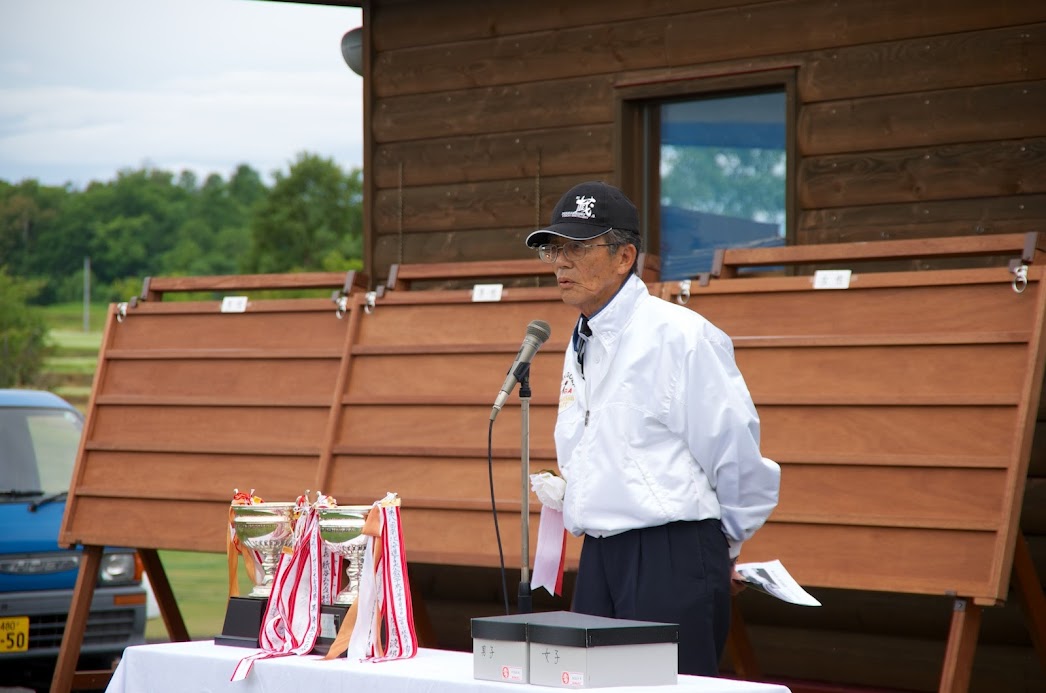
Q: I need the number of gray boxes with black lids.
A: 2